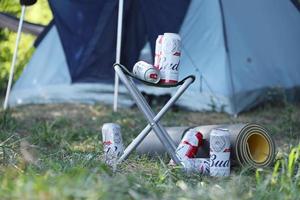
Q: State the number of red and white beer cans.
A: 7